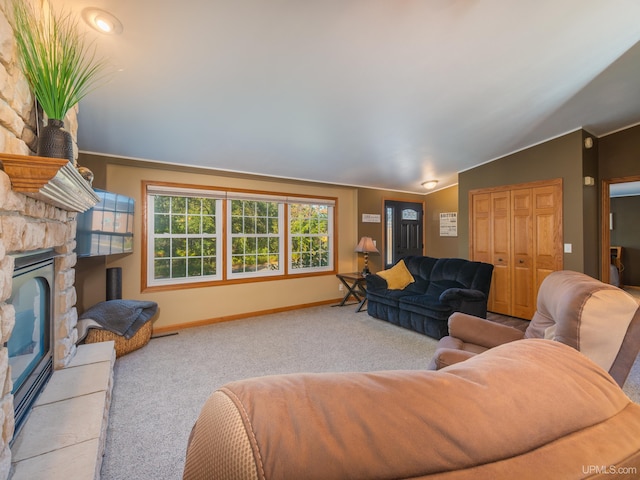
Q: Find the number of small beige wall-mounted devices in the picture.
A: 2